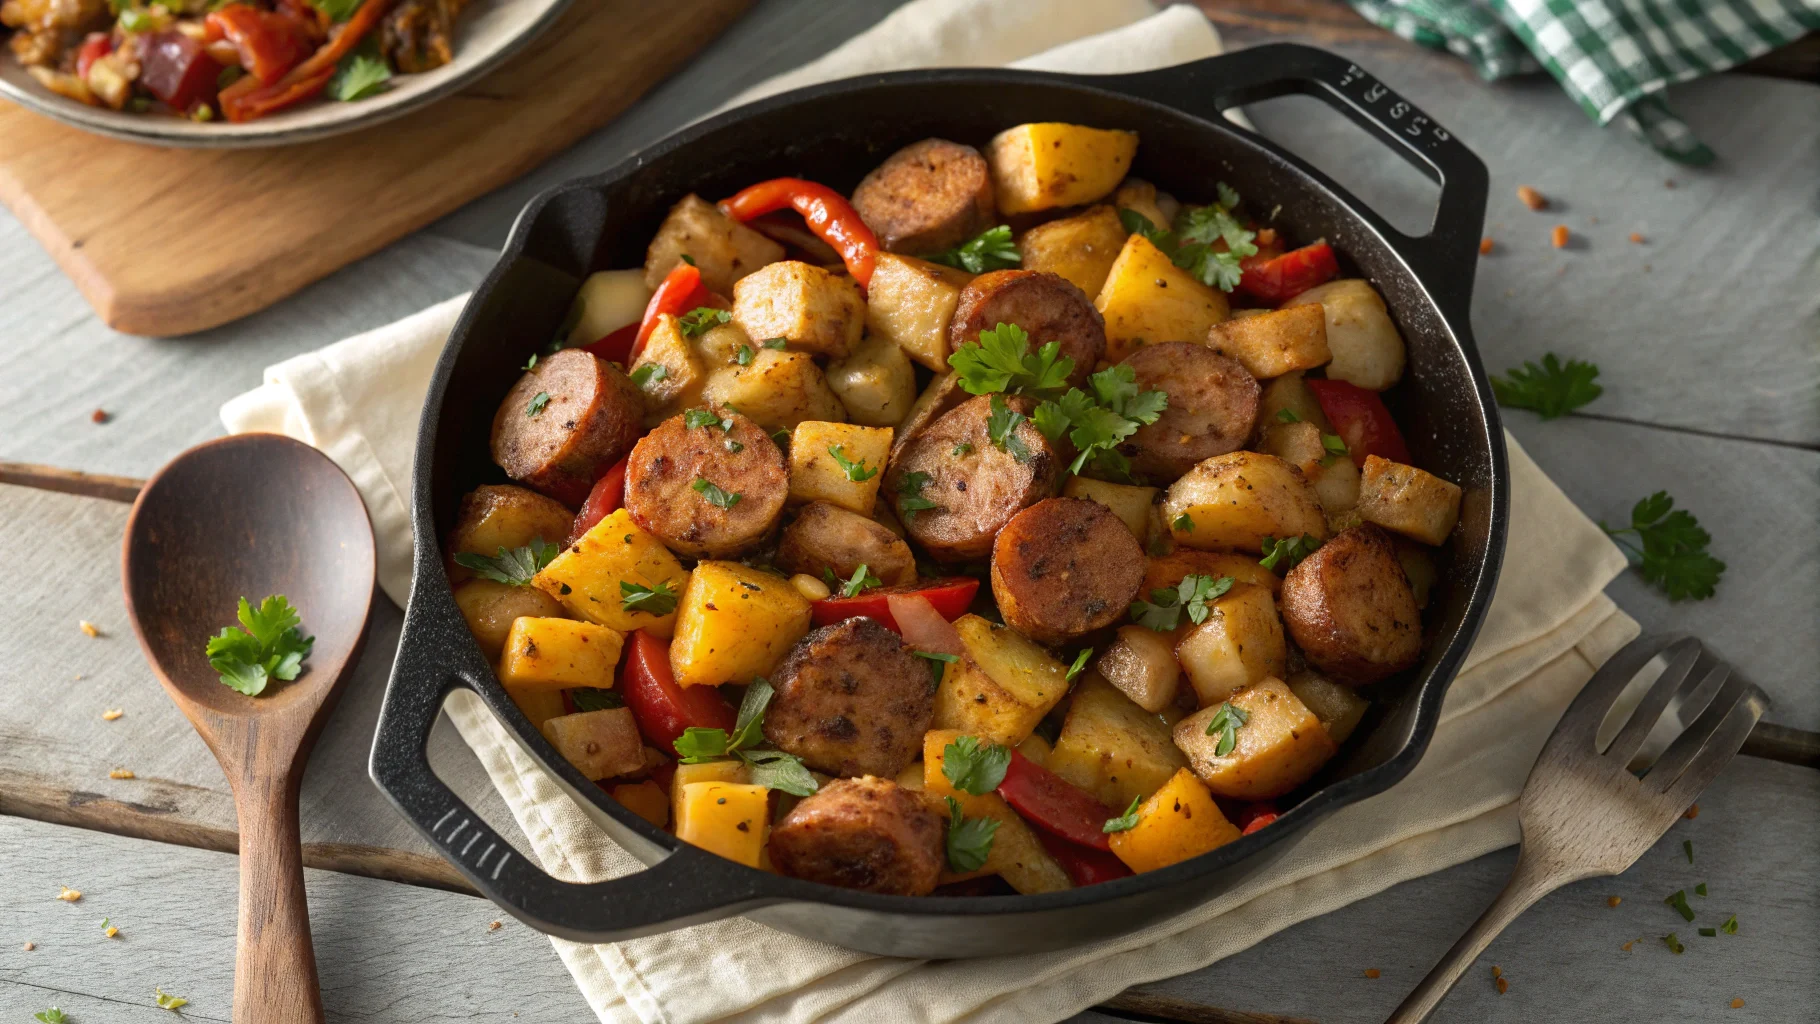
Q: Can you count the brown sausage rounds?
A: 10